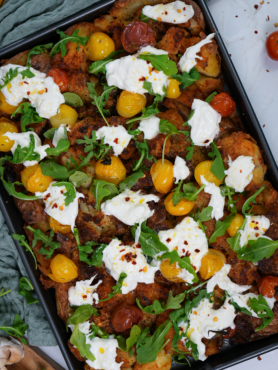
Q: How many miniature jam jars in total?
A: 0